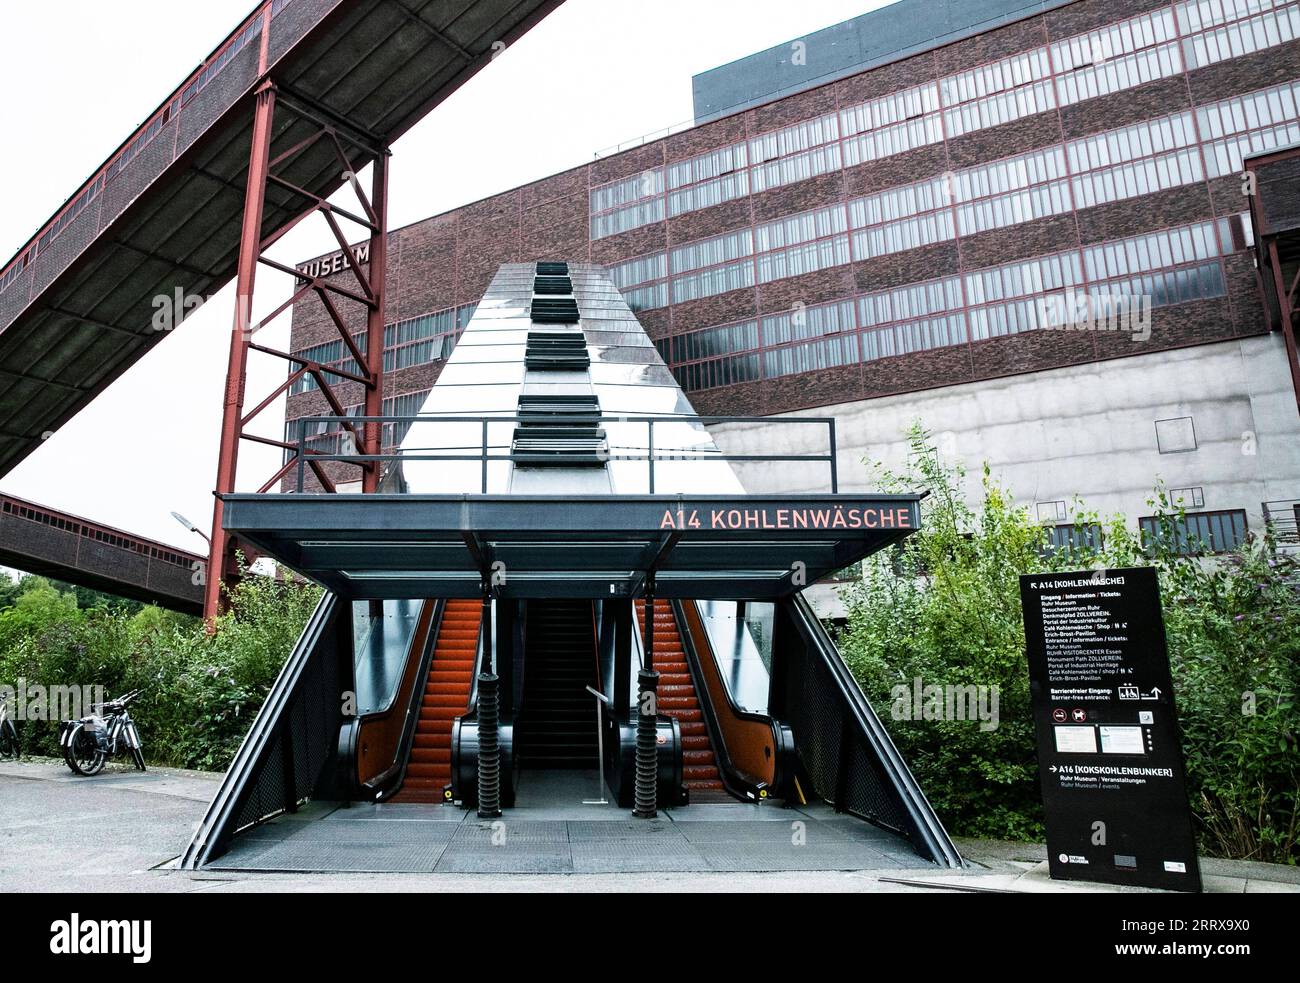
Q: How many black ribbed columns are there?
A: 2